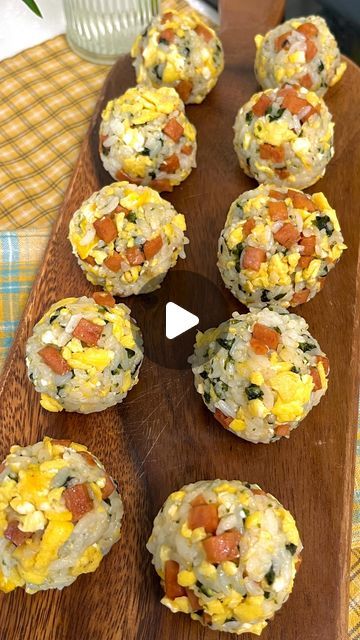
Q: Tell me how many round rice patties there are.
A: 10